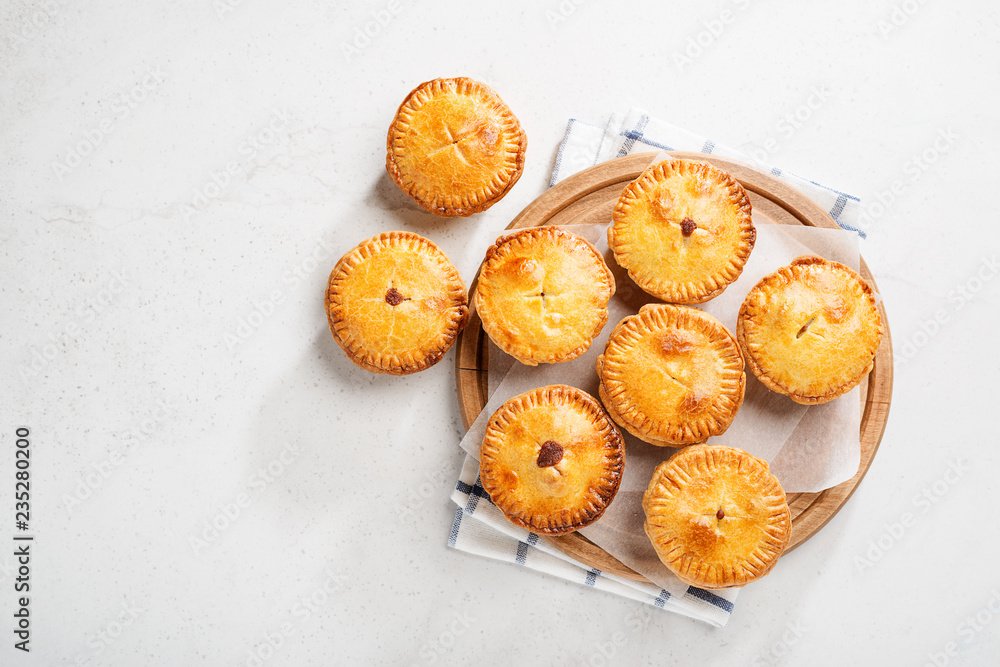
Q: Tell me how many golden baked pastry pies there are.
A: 8